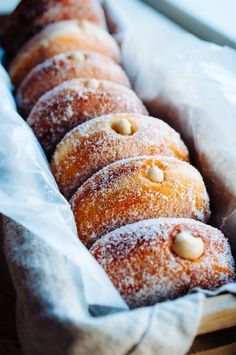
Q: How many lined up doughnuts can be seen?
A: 7